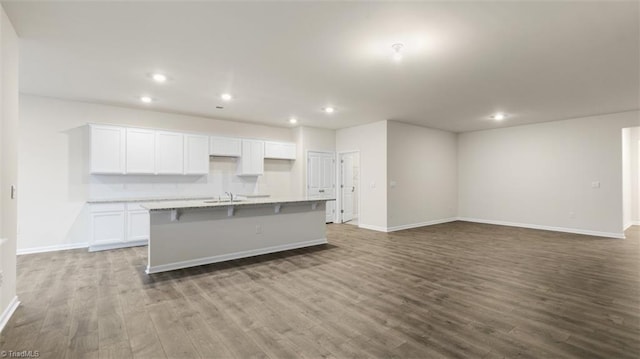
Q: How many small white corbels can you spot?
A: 4